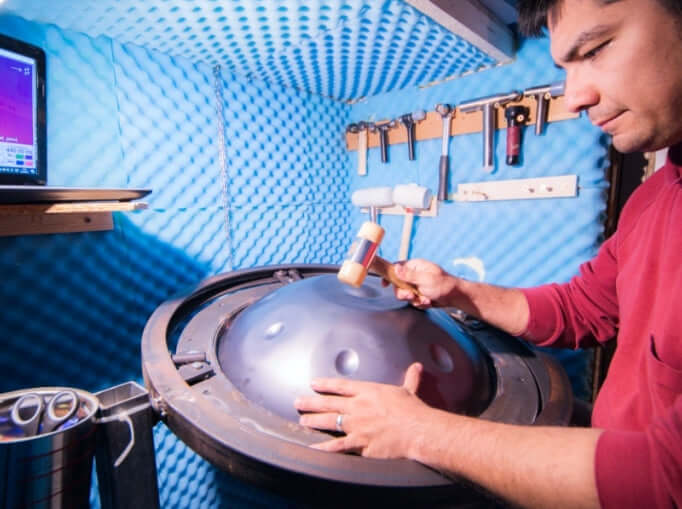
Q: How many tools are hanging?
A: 9